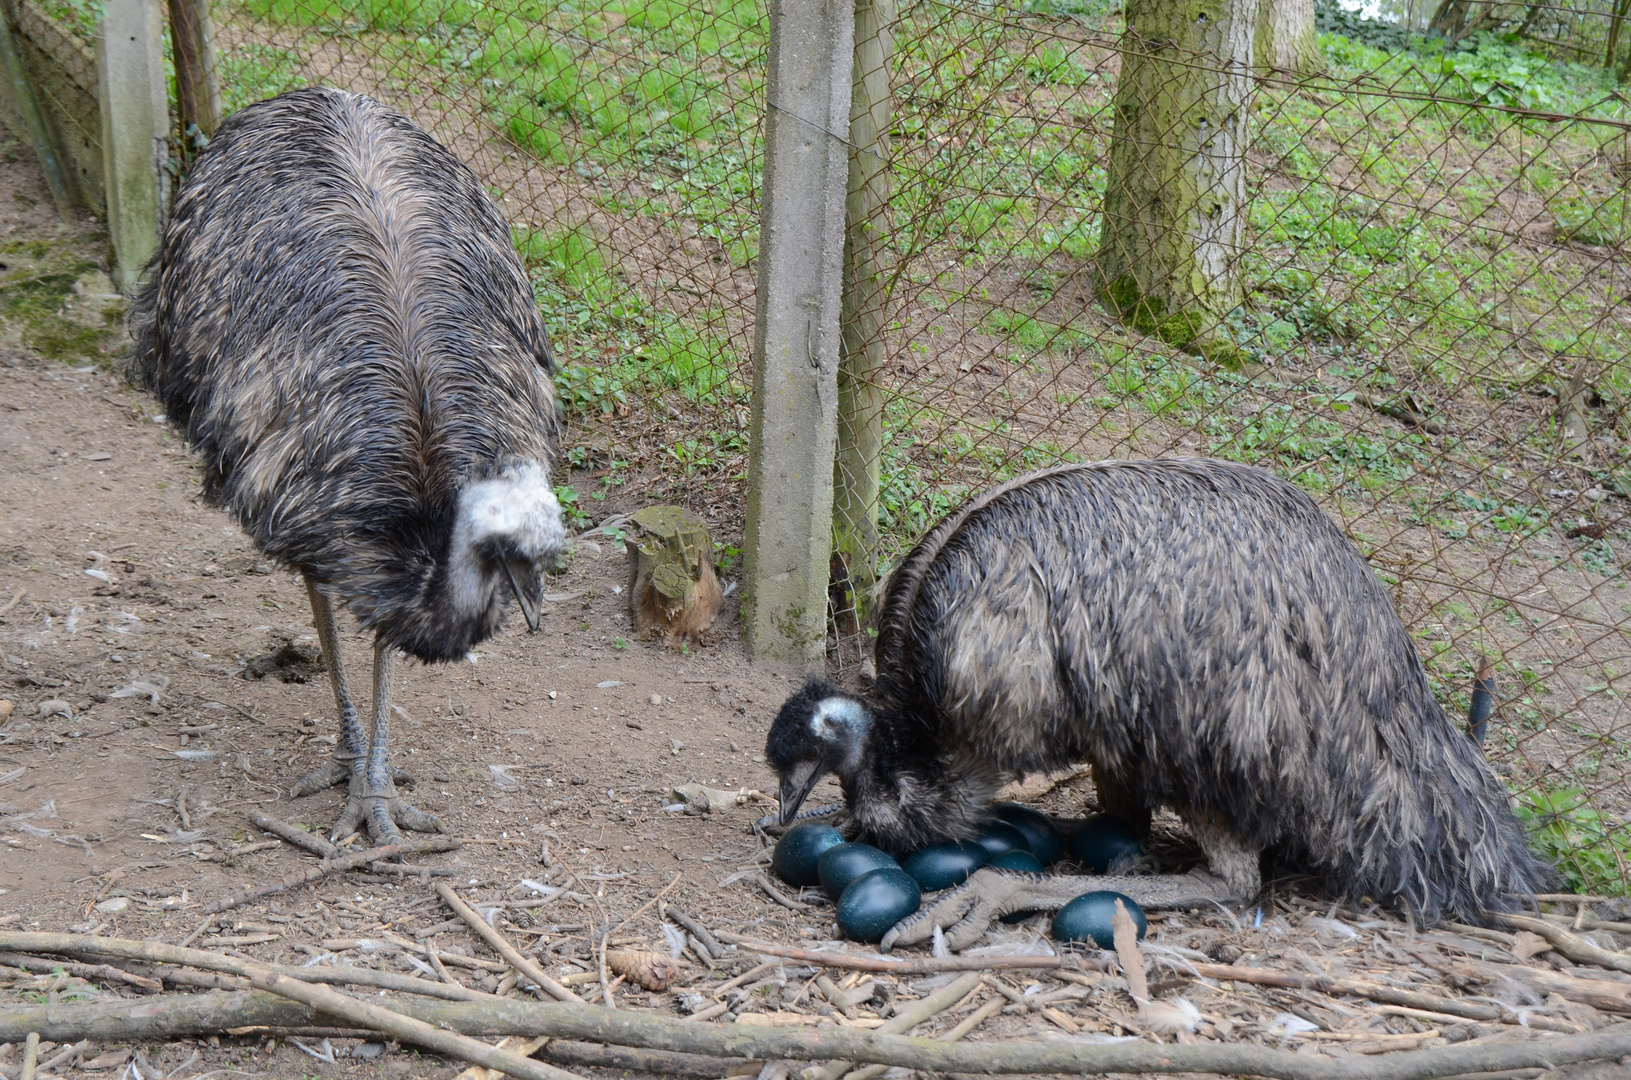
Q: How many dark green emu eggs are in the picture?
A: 9